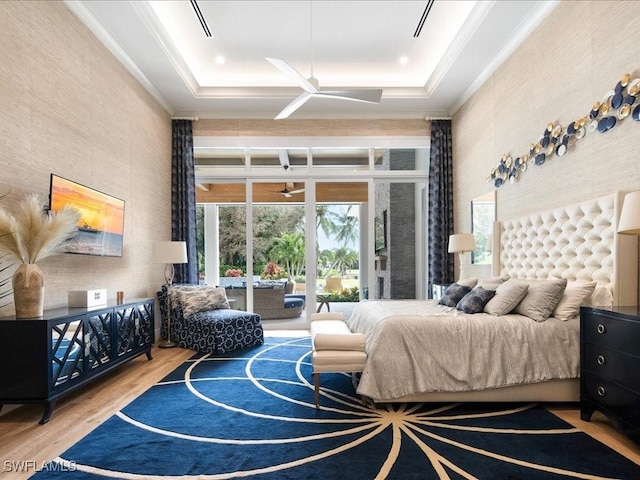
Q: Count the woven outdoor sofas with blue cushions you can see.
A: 1